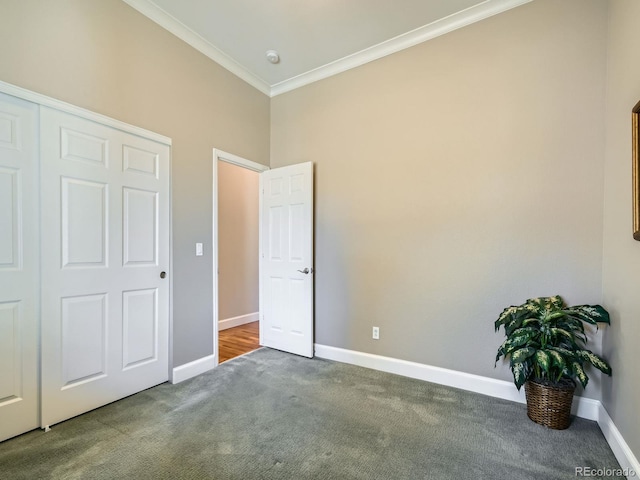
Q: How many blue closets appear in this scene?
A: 0